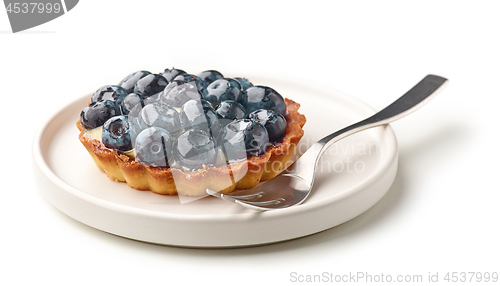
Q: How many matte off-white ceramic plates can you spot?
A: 1